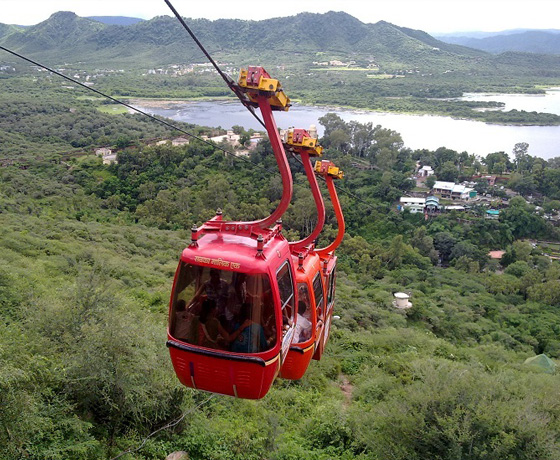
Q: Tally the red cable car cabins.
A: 3